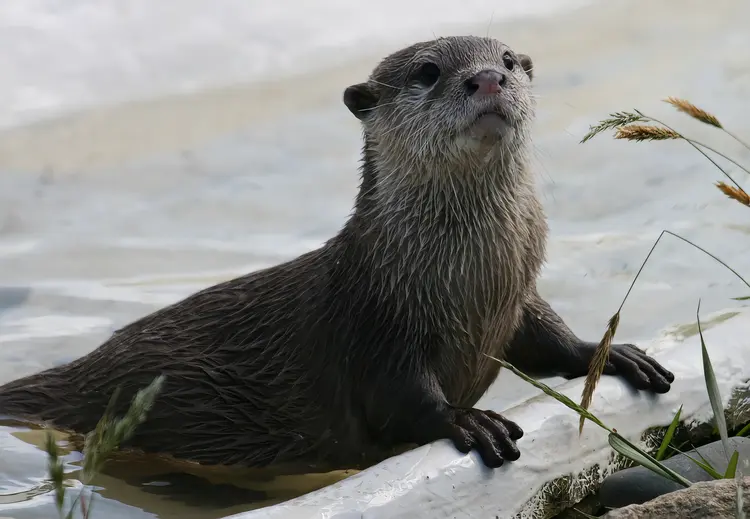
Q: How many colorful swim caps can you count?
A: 0